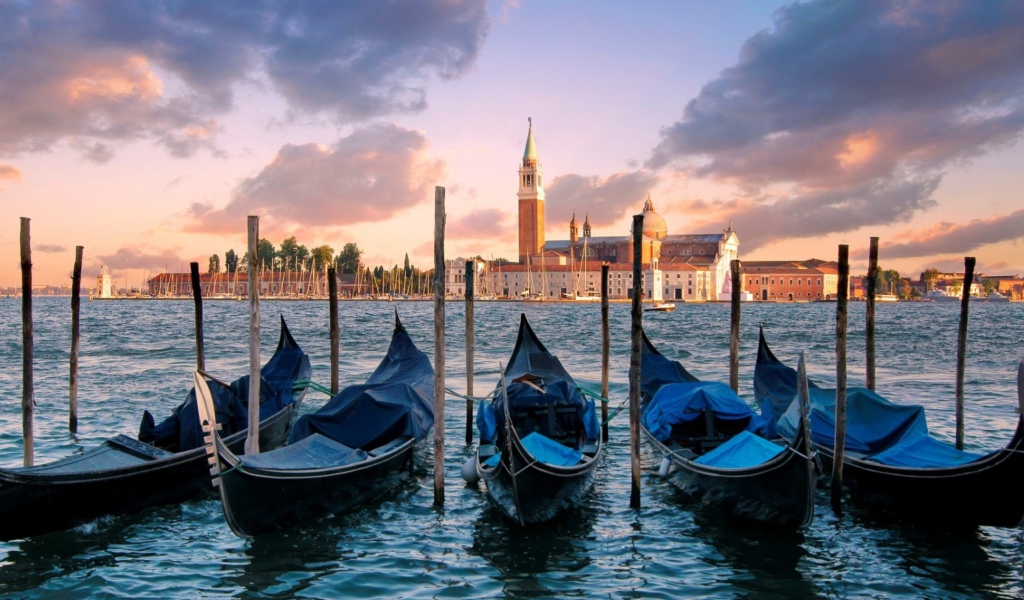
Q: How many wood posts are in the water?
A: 13